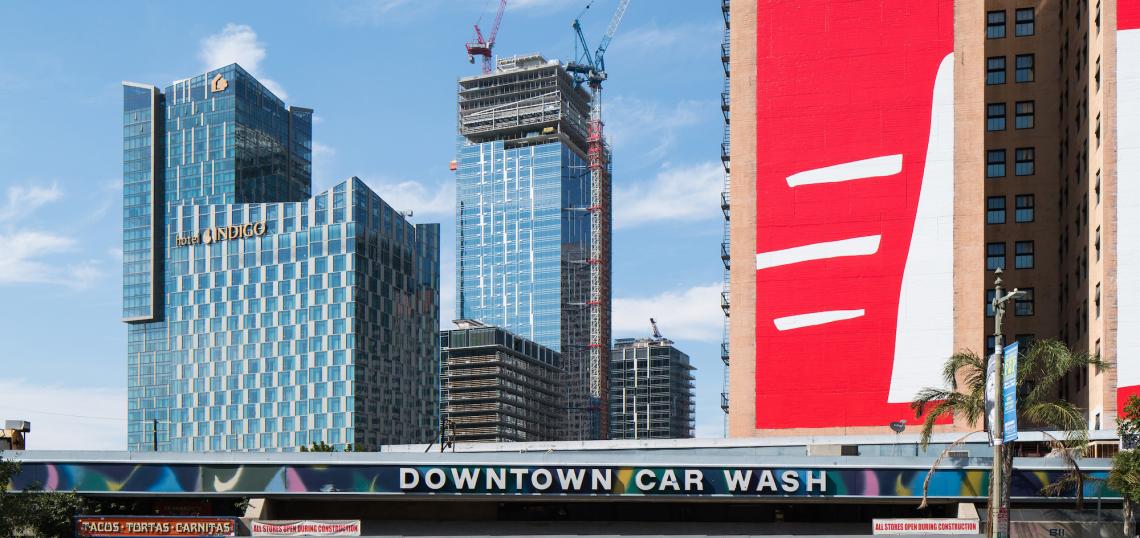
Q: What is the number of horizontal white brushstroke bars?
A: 3